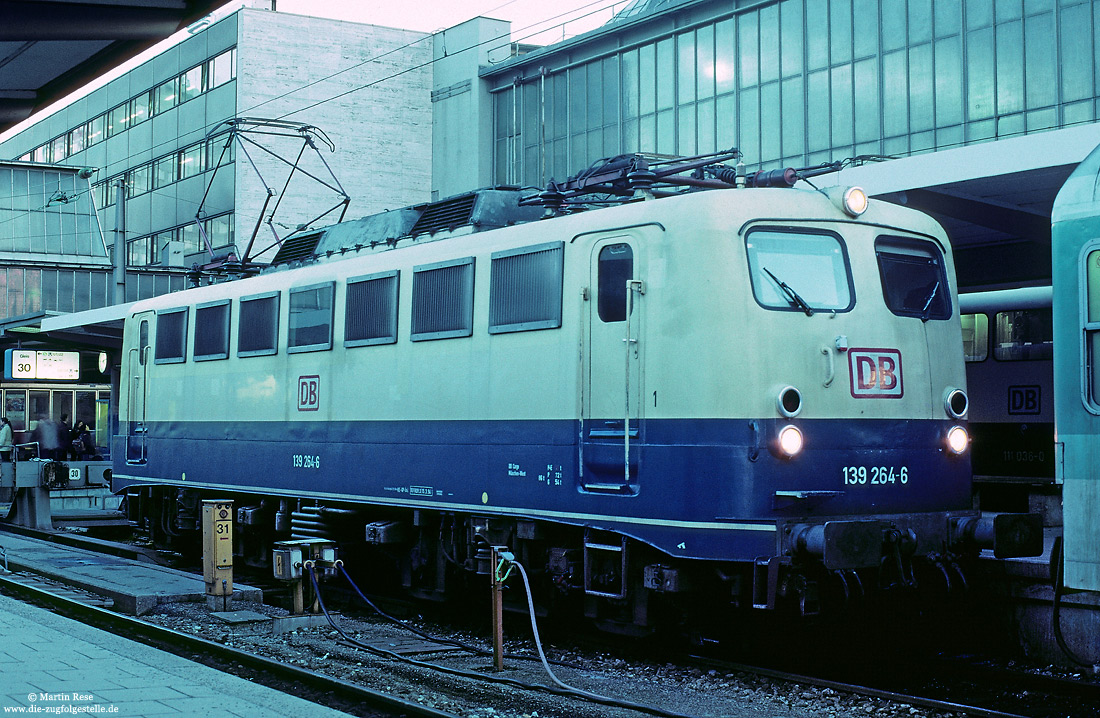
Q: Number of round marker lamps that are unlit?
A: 2